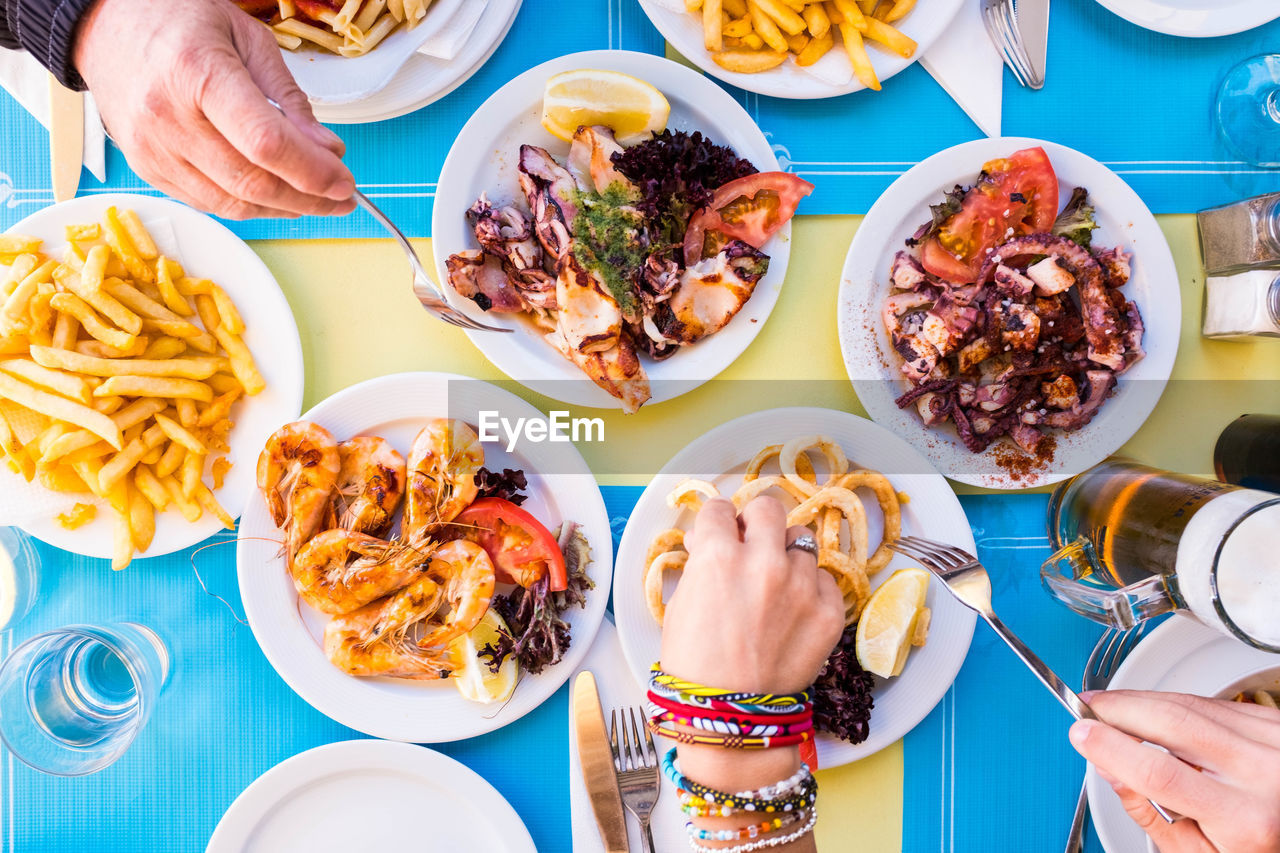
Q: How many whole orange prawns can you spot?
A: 6